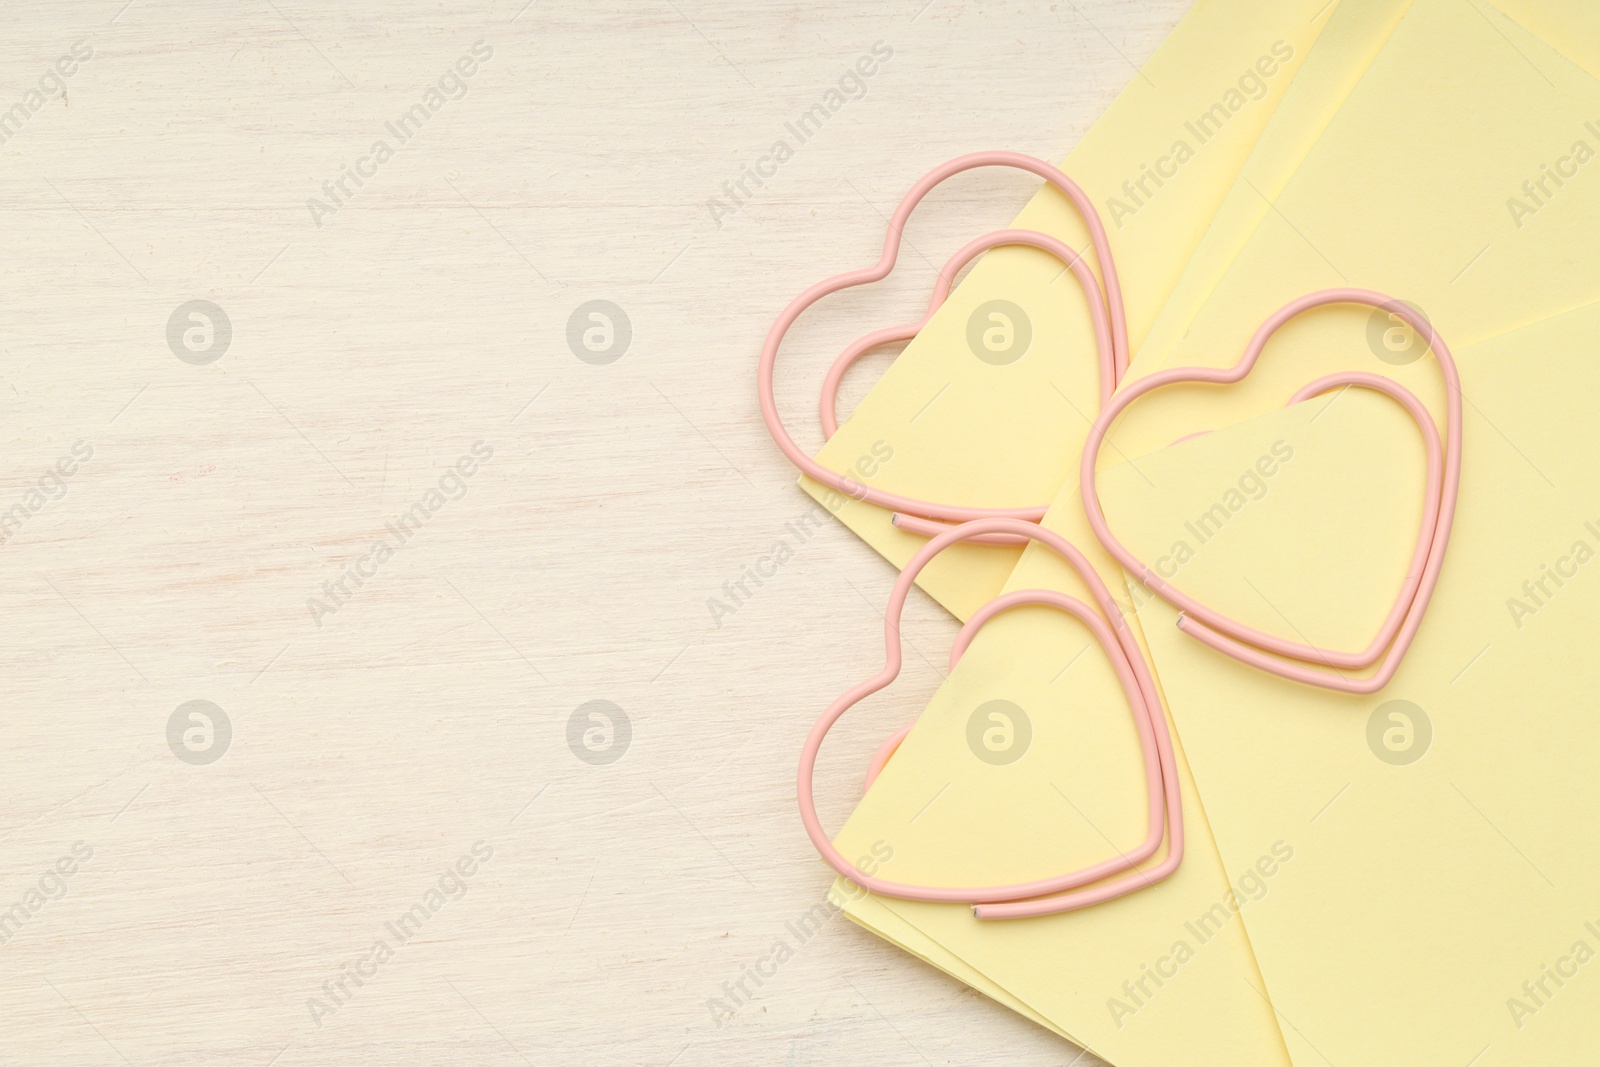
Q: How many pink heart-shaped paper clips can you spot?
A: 3